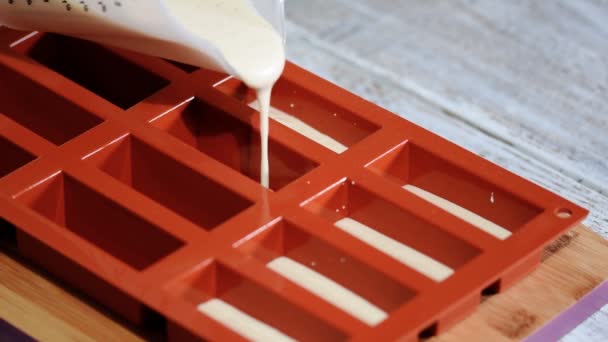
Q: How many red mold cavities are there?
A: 12